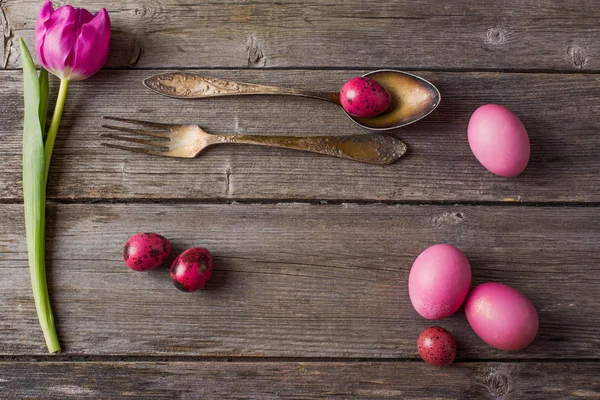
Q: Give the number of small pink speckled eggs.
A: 4